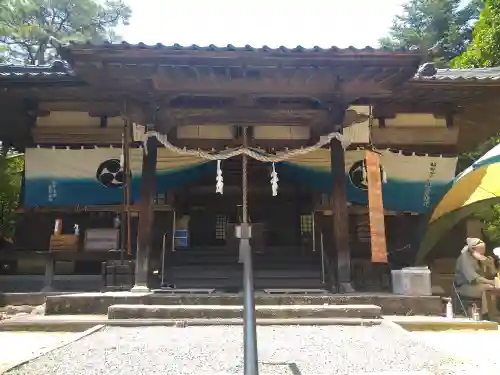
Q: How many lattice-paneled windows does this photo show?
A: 2